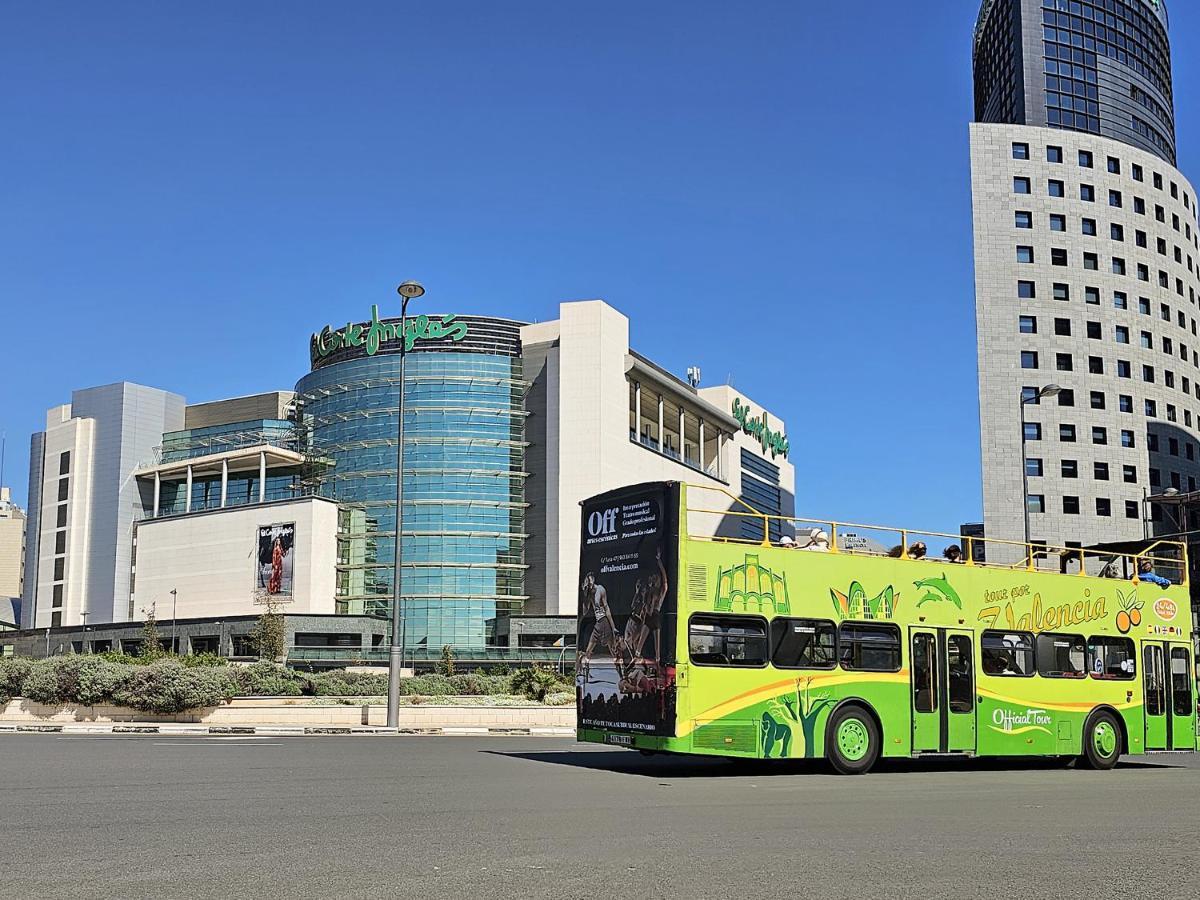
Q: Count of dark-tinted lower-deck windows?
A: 6